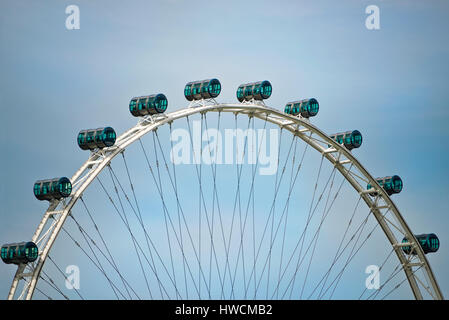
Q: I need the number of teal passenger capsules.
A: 10